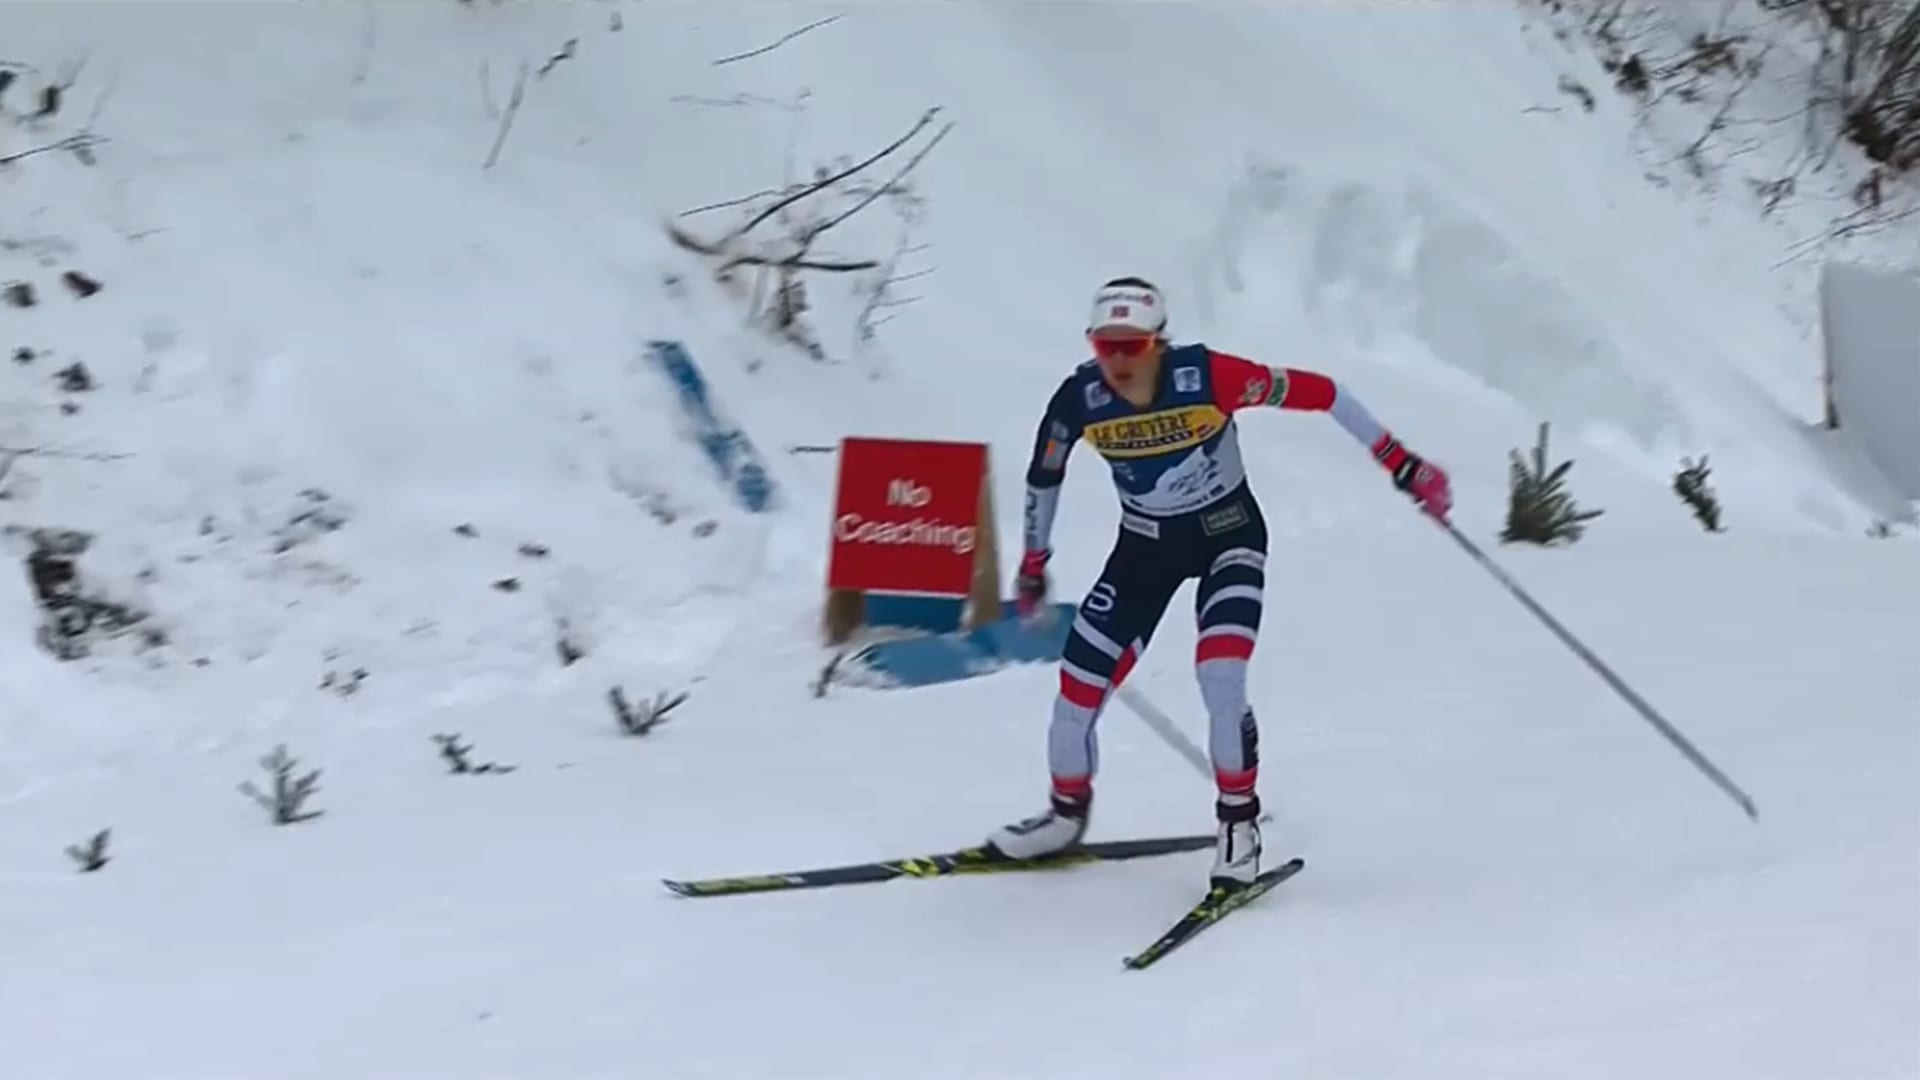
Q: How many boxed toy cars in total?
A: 0